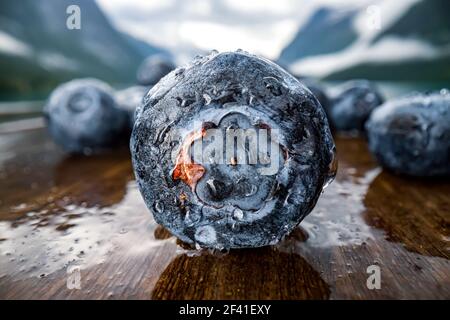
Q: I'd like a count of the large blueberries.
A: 1